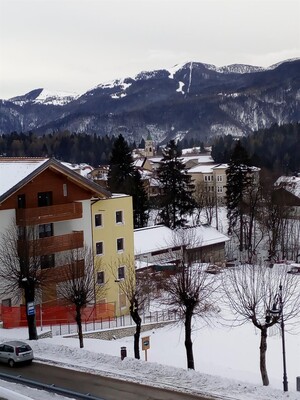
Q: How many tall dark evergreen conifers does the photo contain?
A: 3